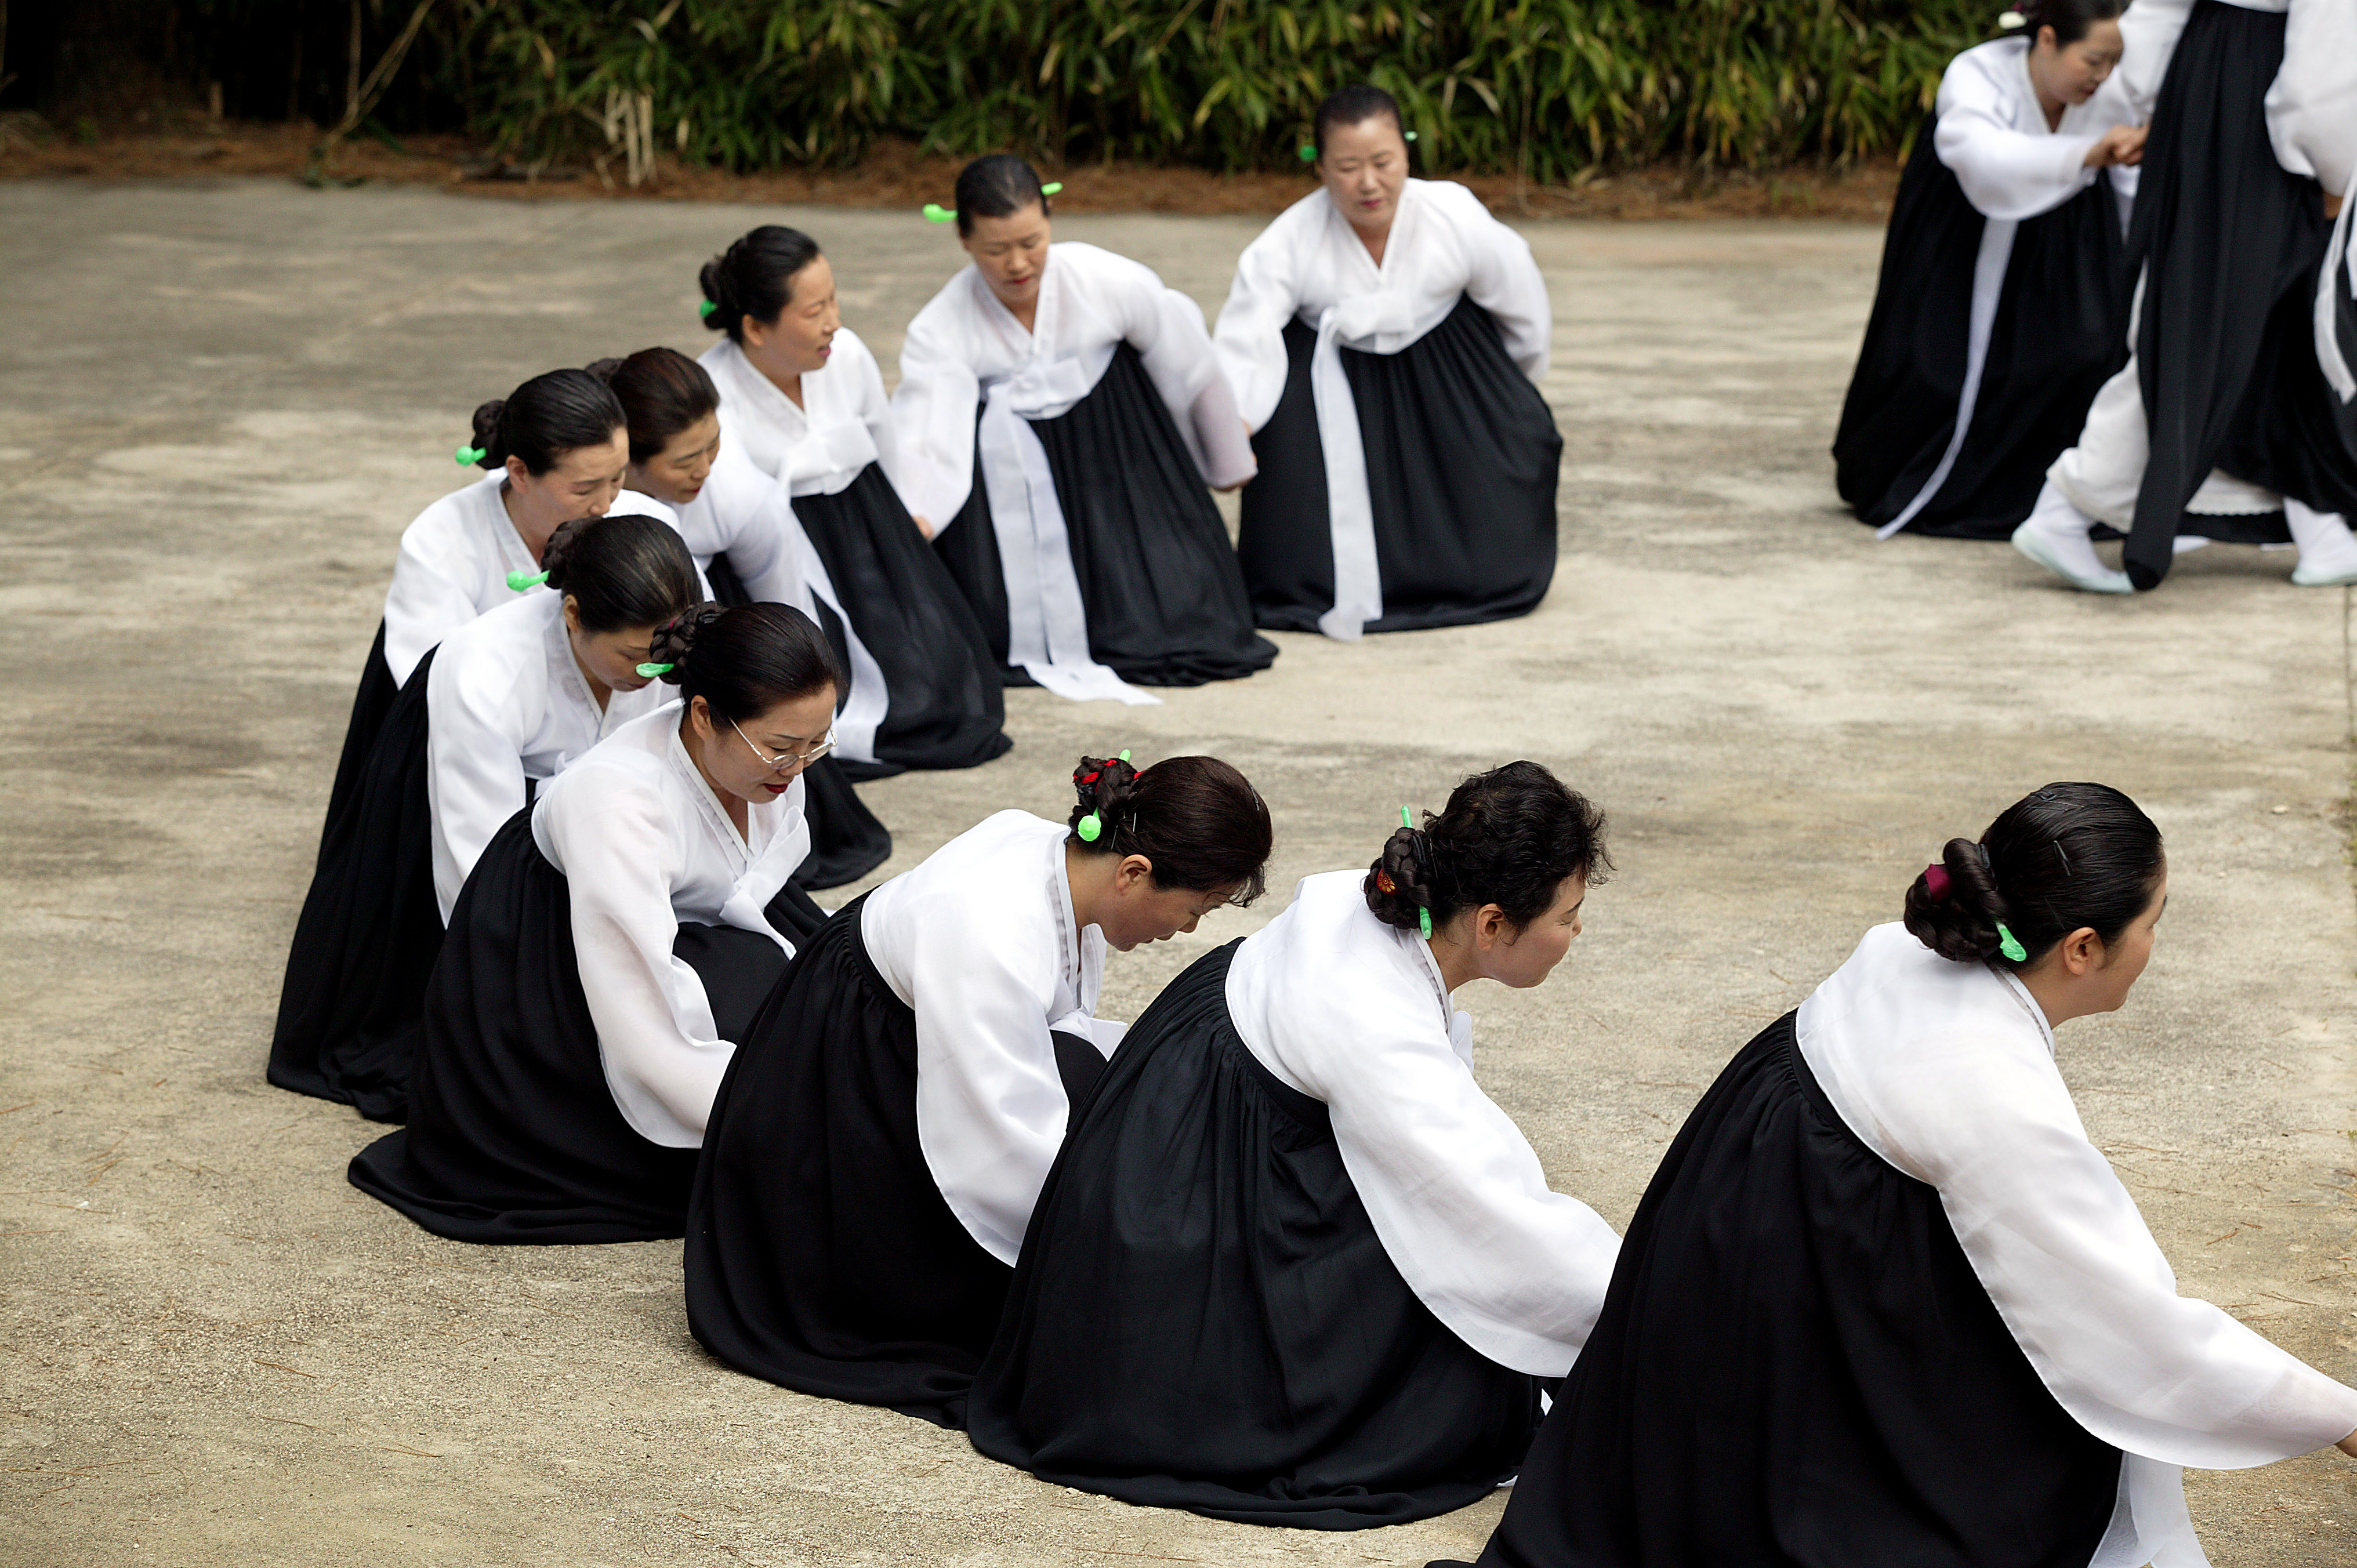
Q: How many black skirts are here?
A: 12